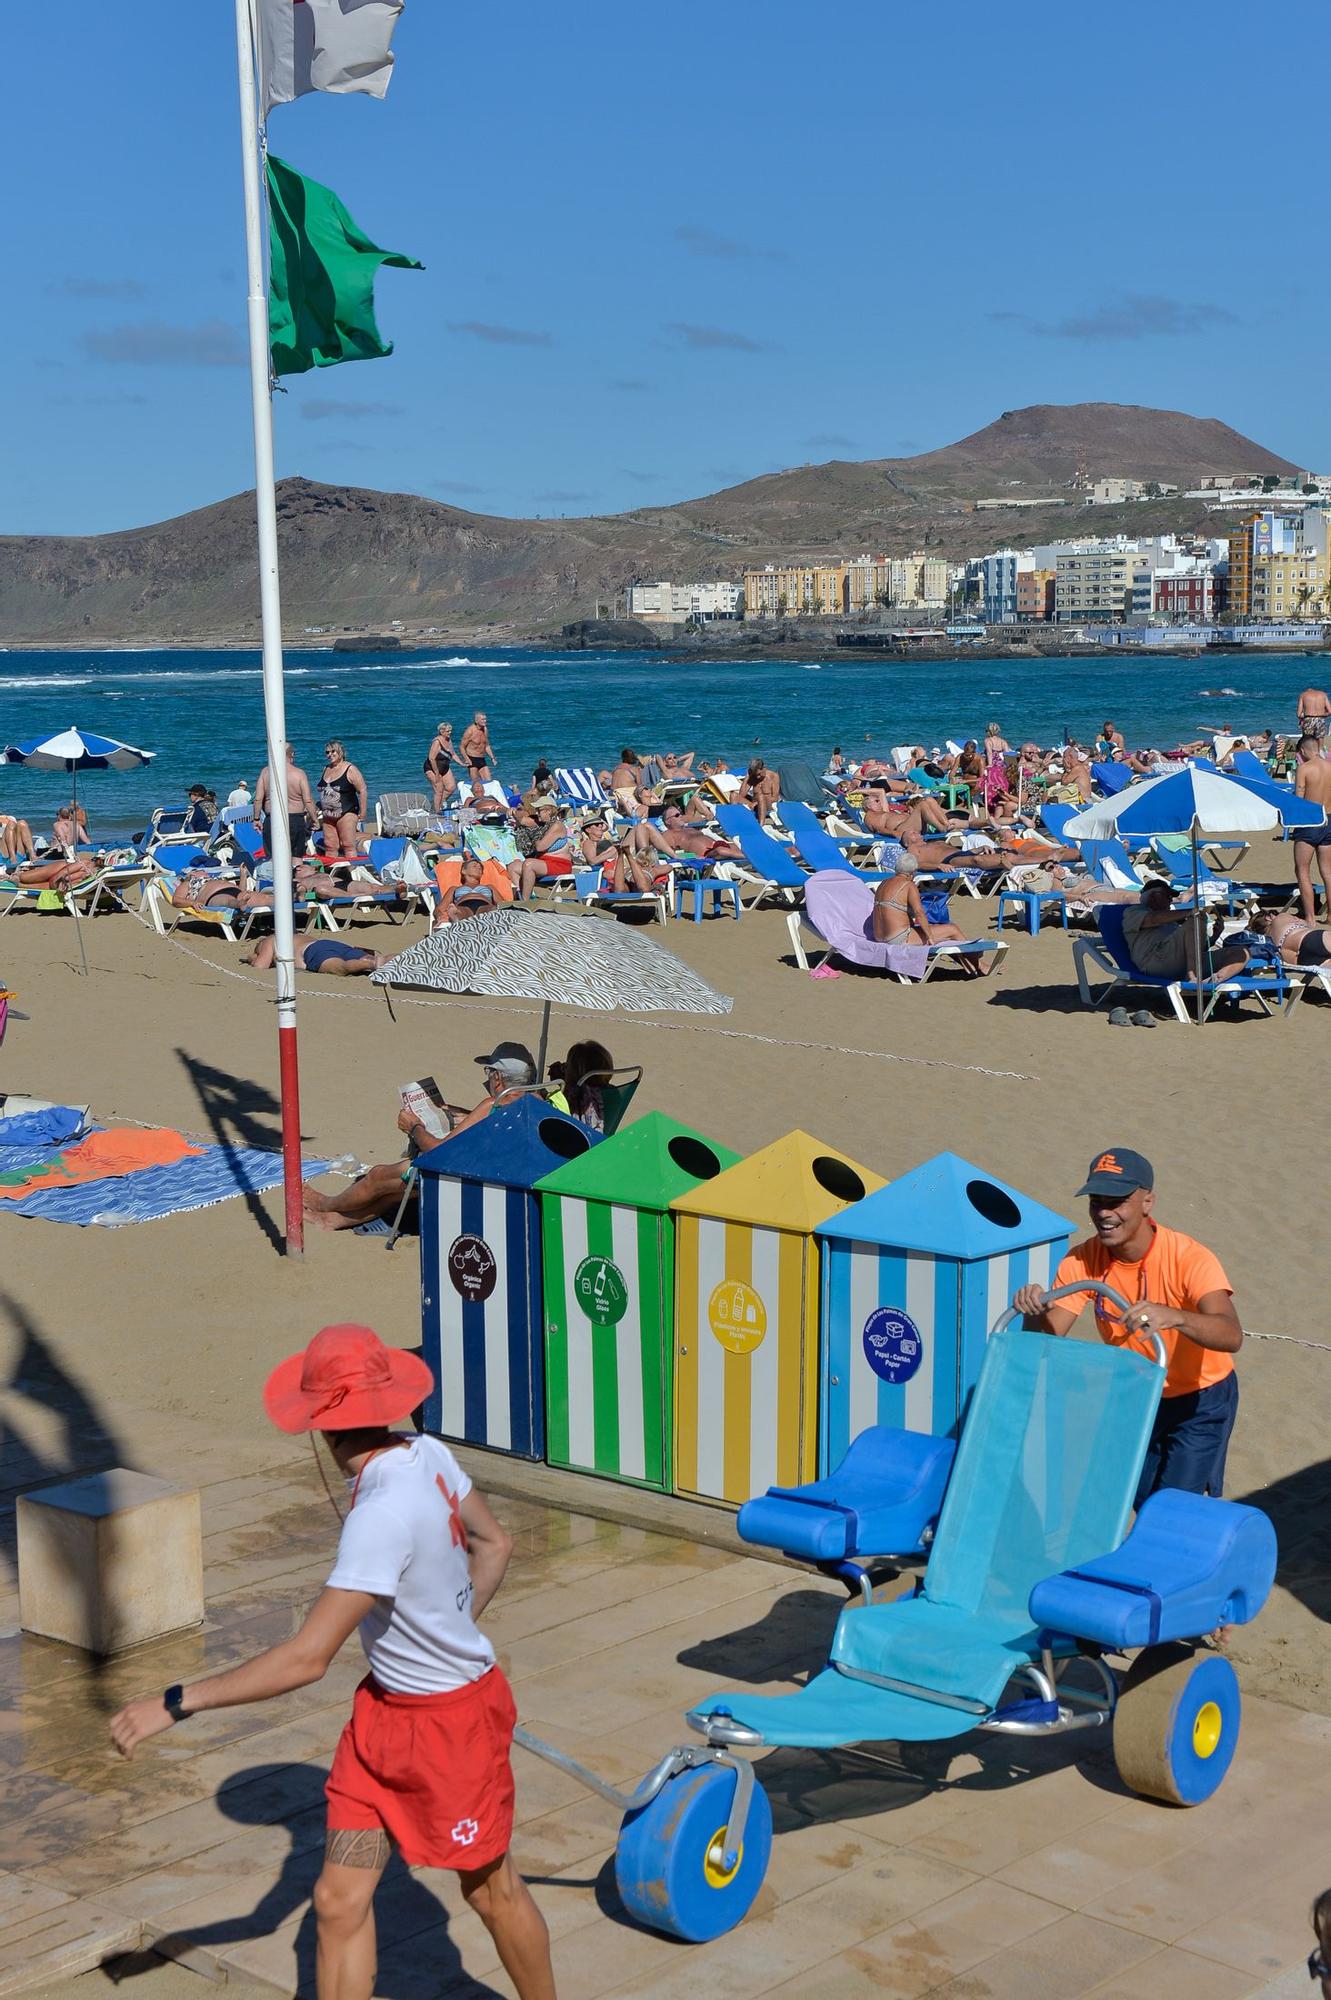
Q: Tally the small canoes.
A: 0